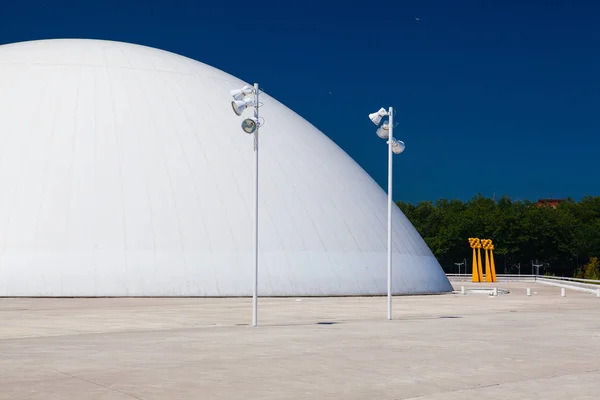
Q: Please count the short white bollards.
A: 5